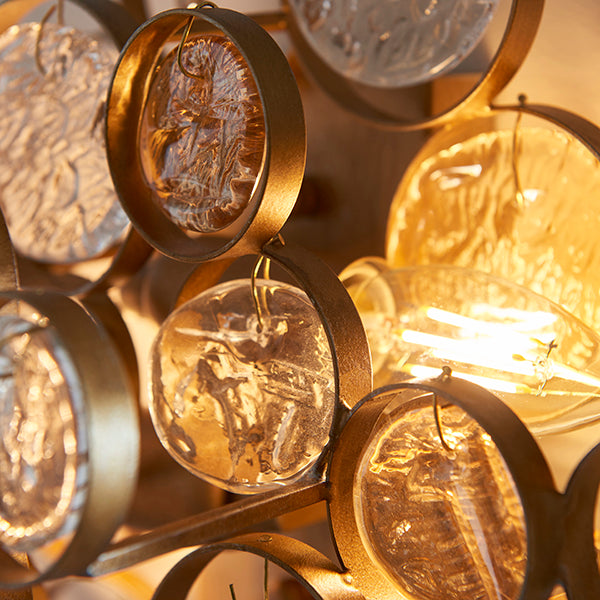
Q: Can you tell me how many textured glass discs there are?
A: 7